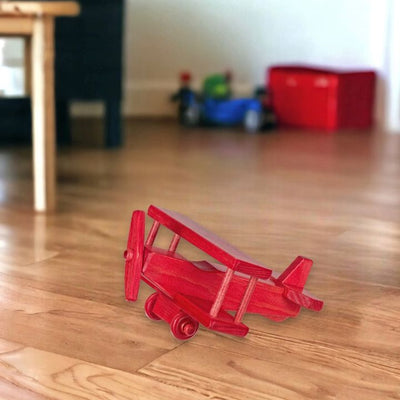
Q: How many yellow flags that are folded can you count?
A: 0